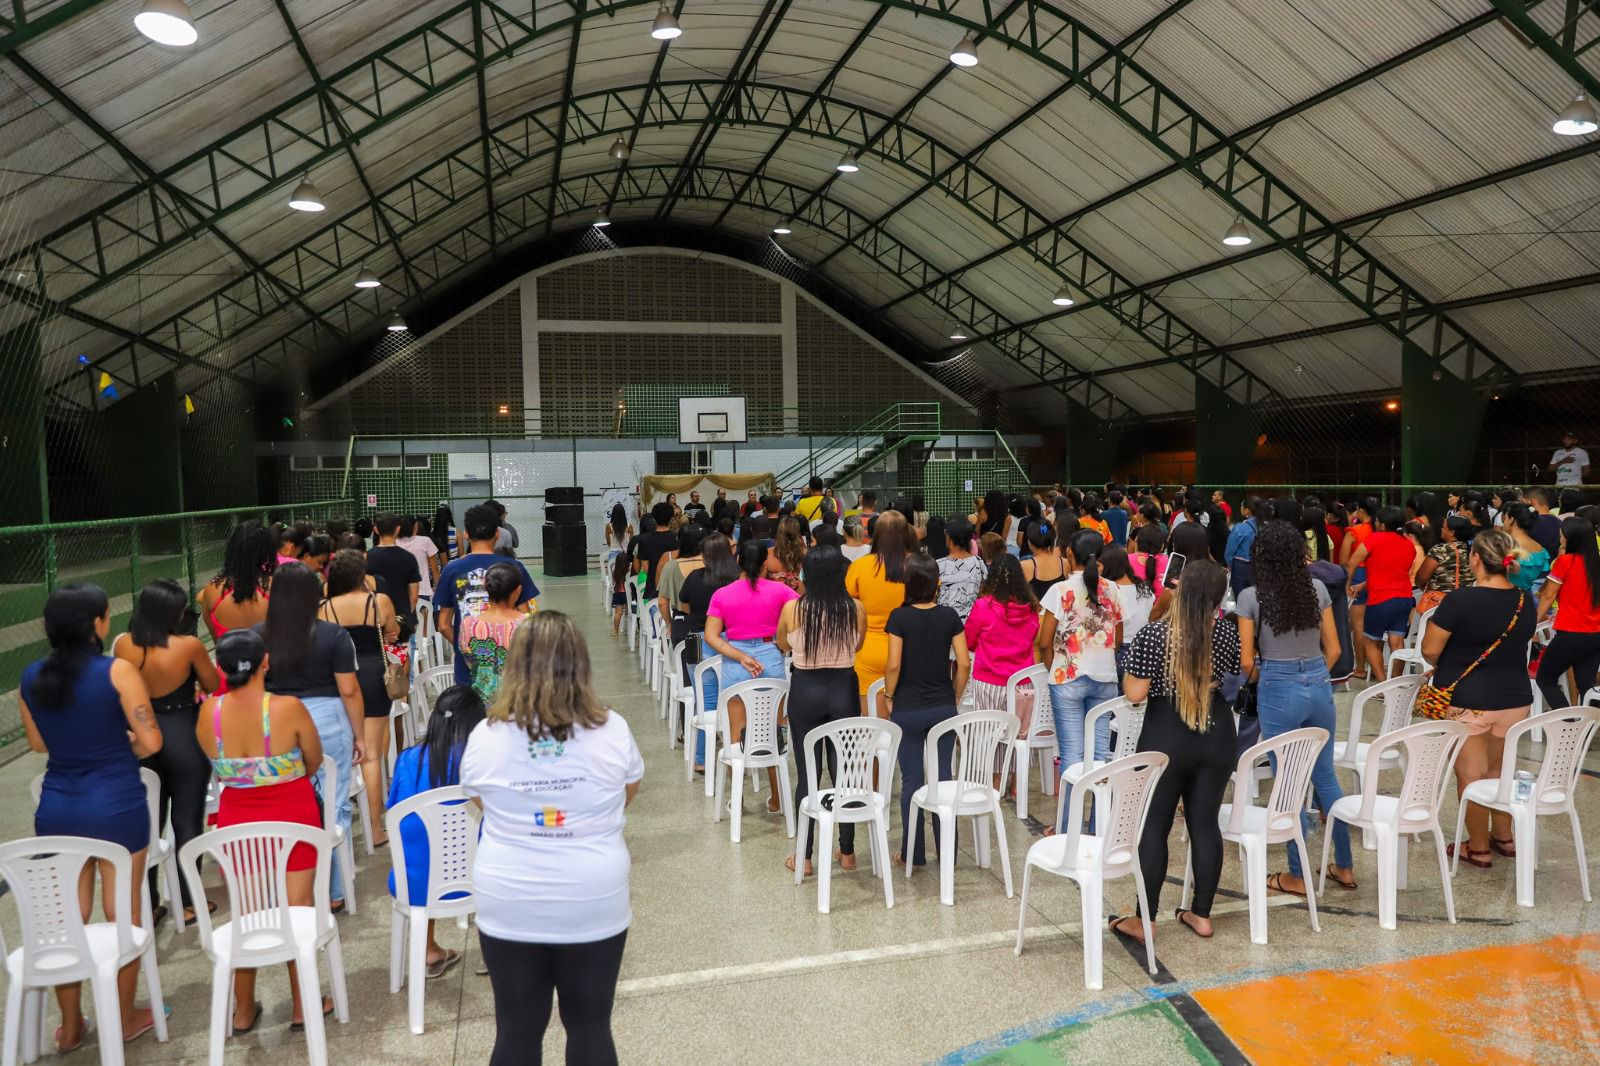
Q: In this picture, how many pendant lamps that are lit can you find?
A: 13